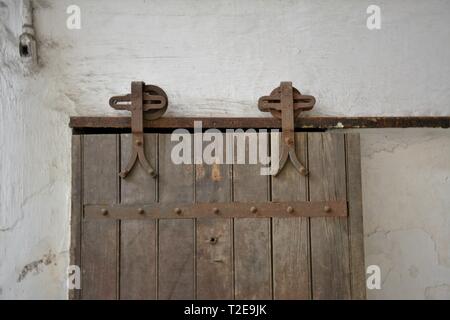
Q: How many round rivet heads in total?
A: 13